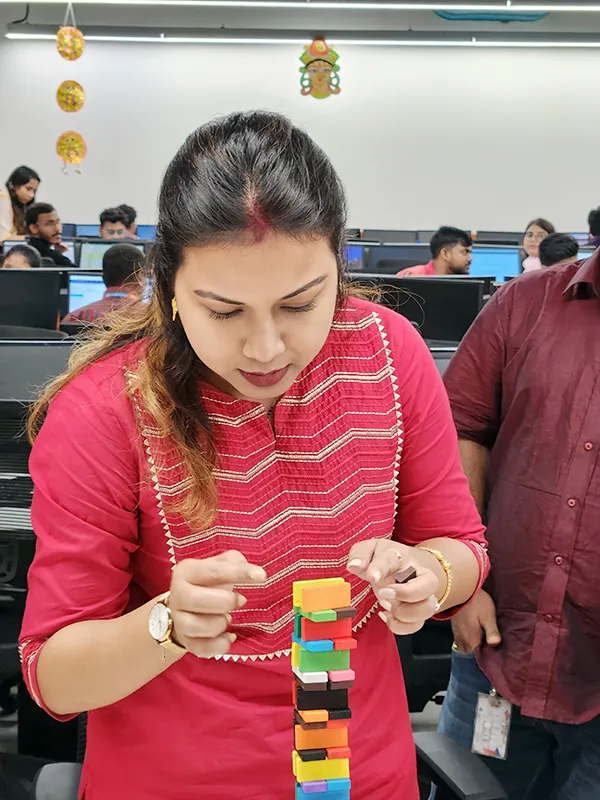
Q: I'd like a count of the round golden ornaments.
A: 3